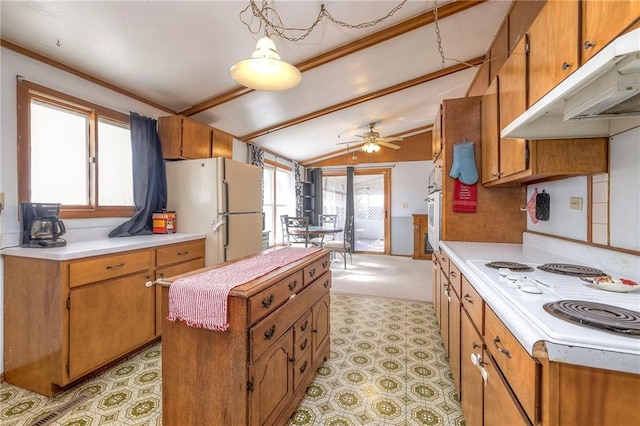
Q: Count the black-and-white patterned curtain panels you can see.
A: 2